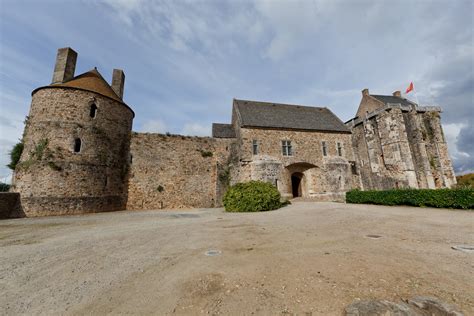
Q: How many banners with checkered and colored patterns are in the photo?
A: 0